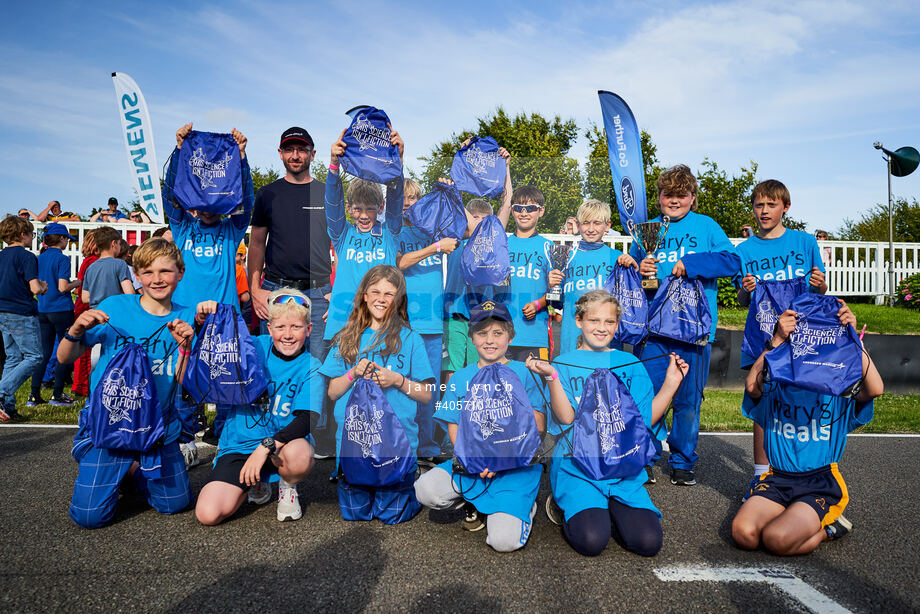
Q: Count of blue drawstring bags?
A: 14